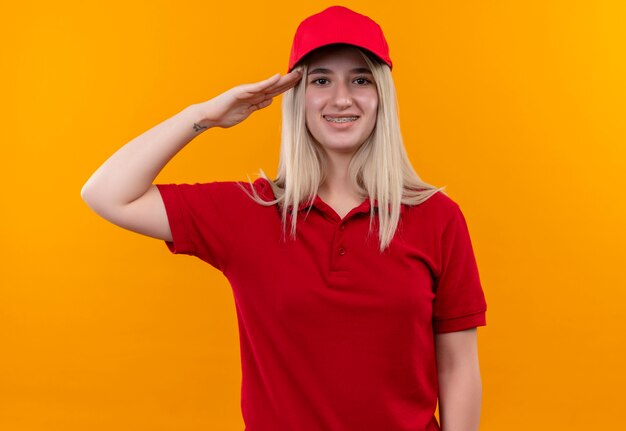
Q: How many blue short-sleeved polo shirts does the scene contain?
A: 0